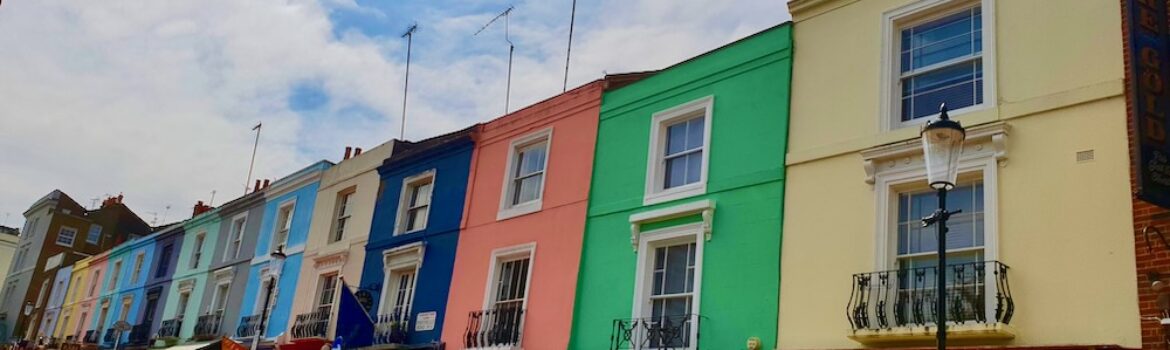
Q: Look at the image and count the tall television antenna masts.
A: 4